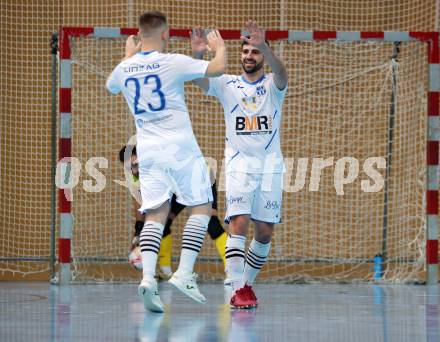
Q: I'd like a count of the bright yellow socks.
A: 2